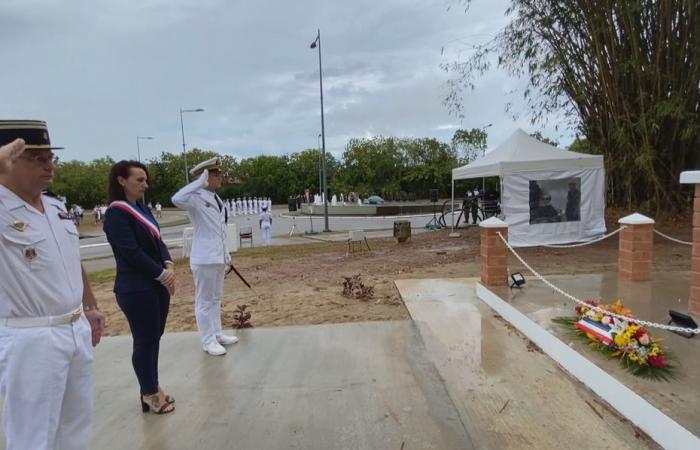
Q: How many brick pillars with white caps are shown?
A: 3